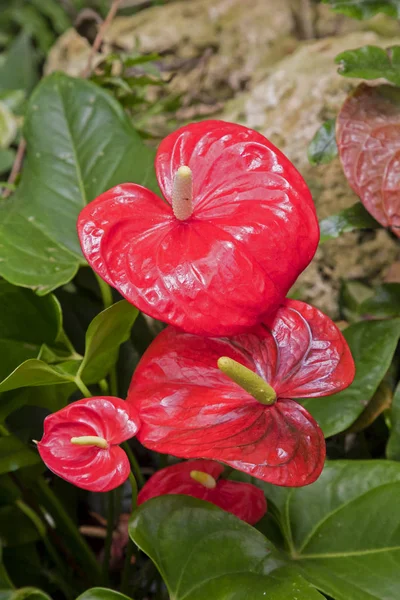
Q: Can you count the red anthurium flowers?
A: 4